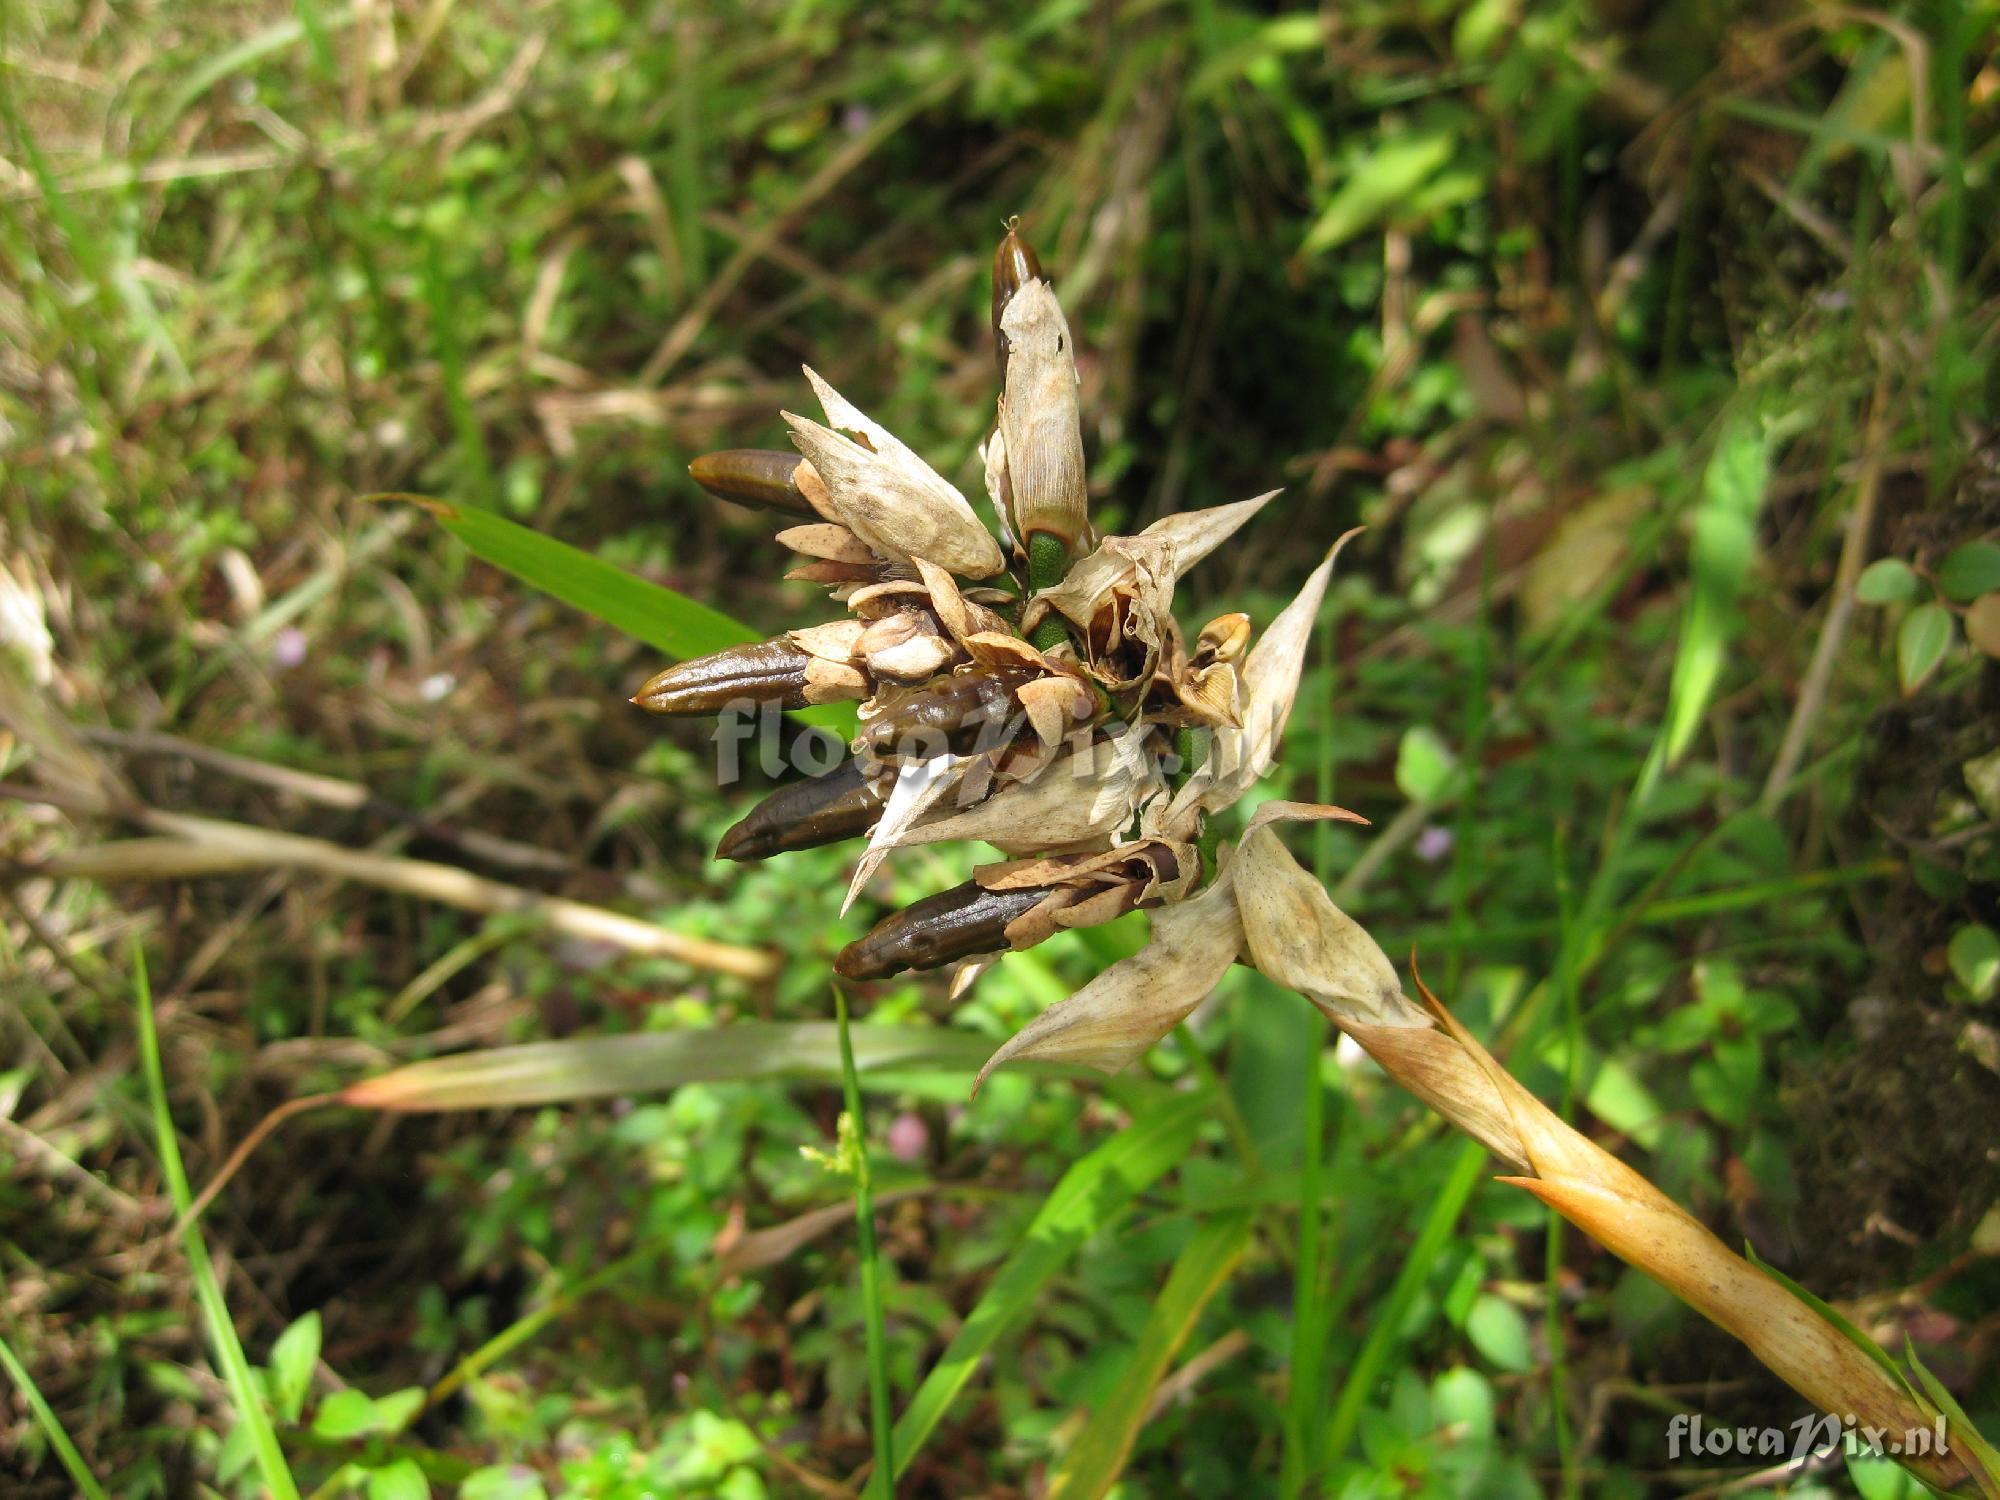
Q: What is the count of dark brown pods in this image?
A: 6